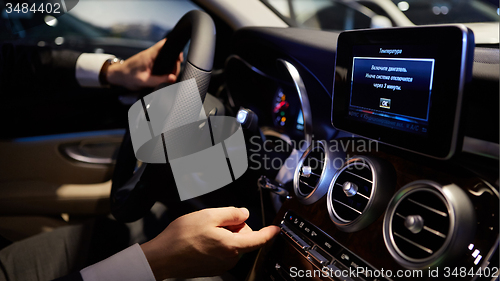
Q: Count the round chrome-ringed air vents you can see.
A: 3